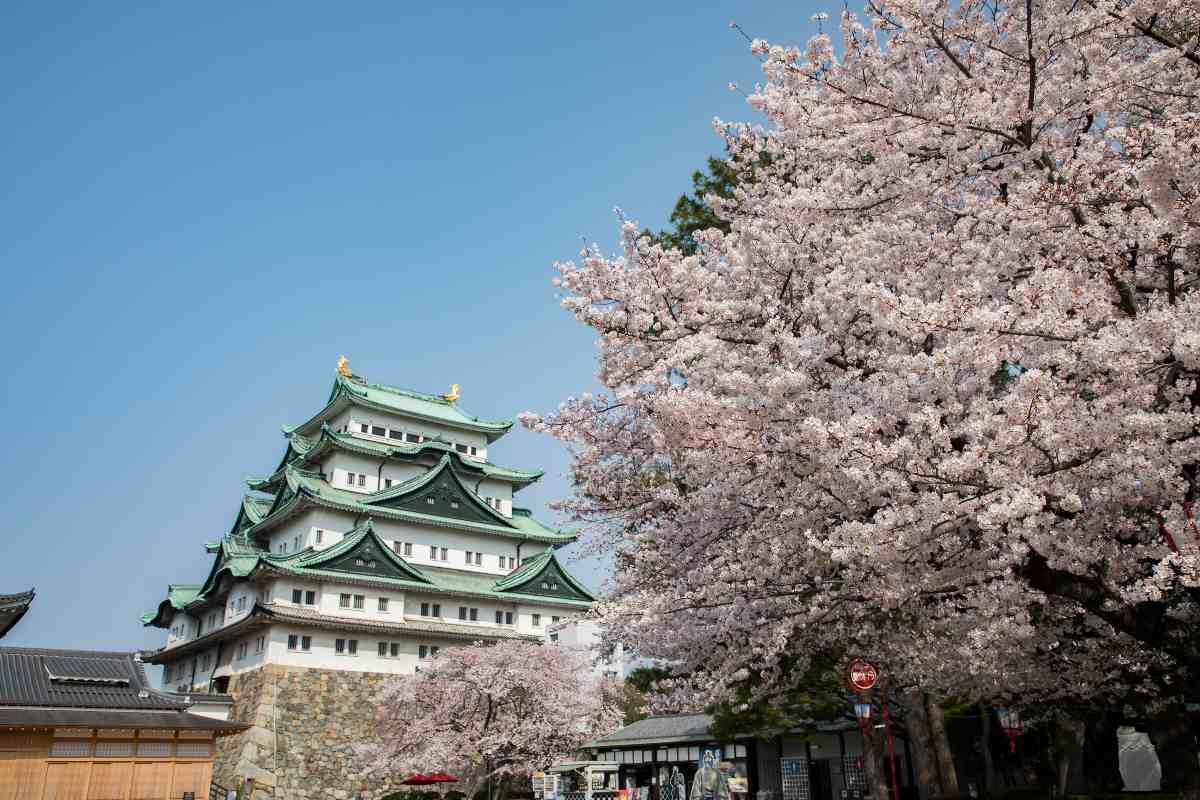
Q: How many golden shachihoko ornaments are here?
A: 2